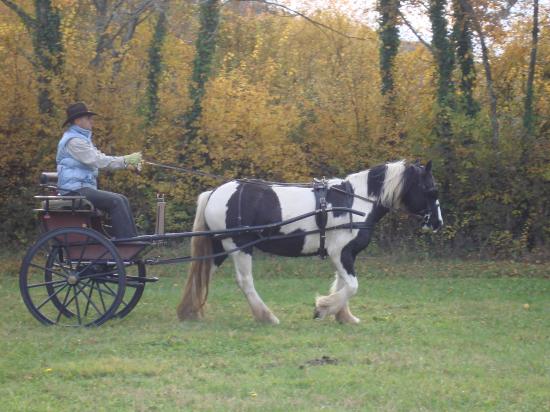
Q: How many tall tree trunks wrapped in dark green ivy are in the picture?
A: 6